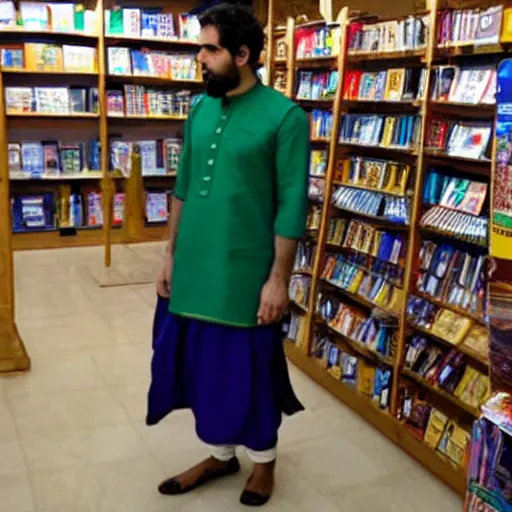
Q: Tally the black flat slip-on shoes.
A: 2